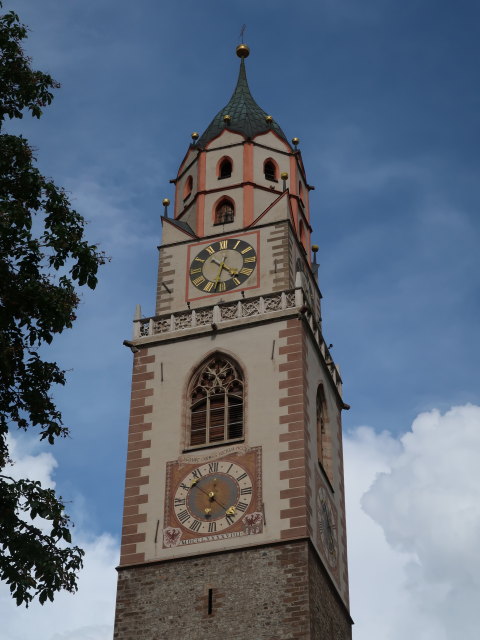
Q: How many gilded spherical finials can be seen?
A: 8